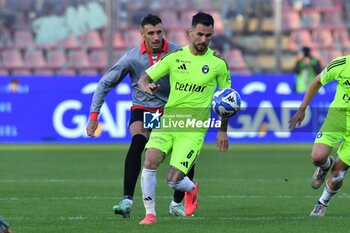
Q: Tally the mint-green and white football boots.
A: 2